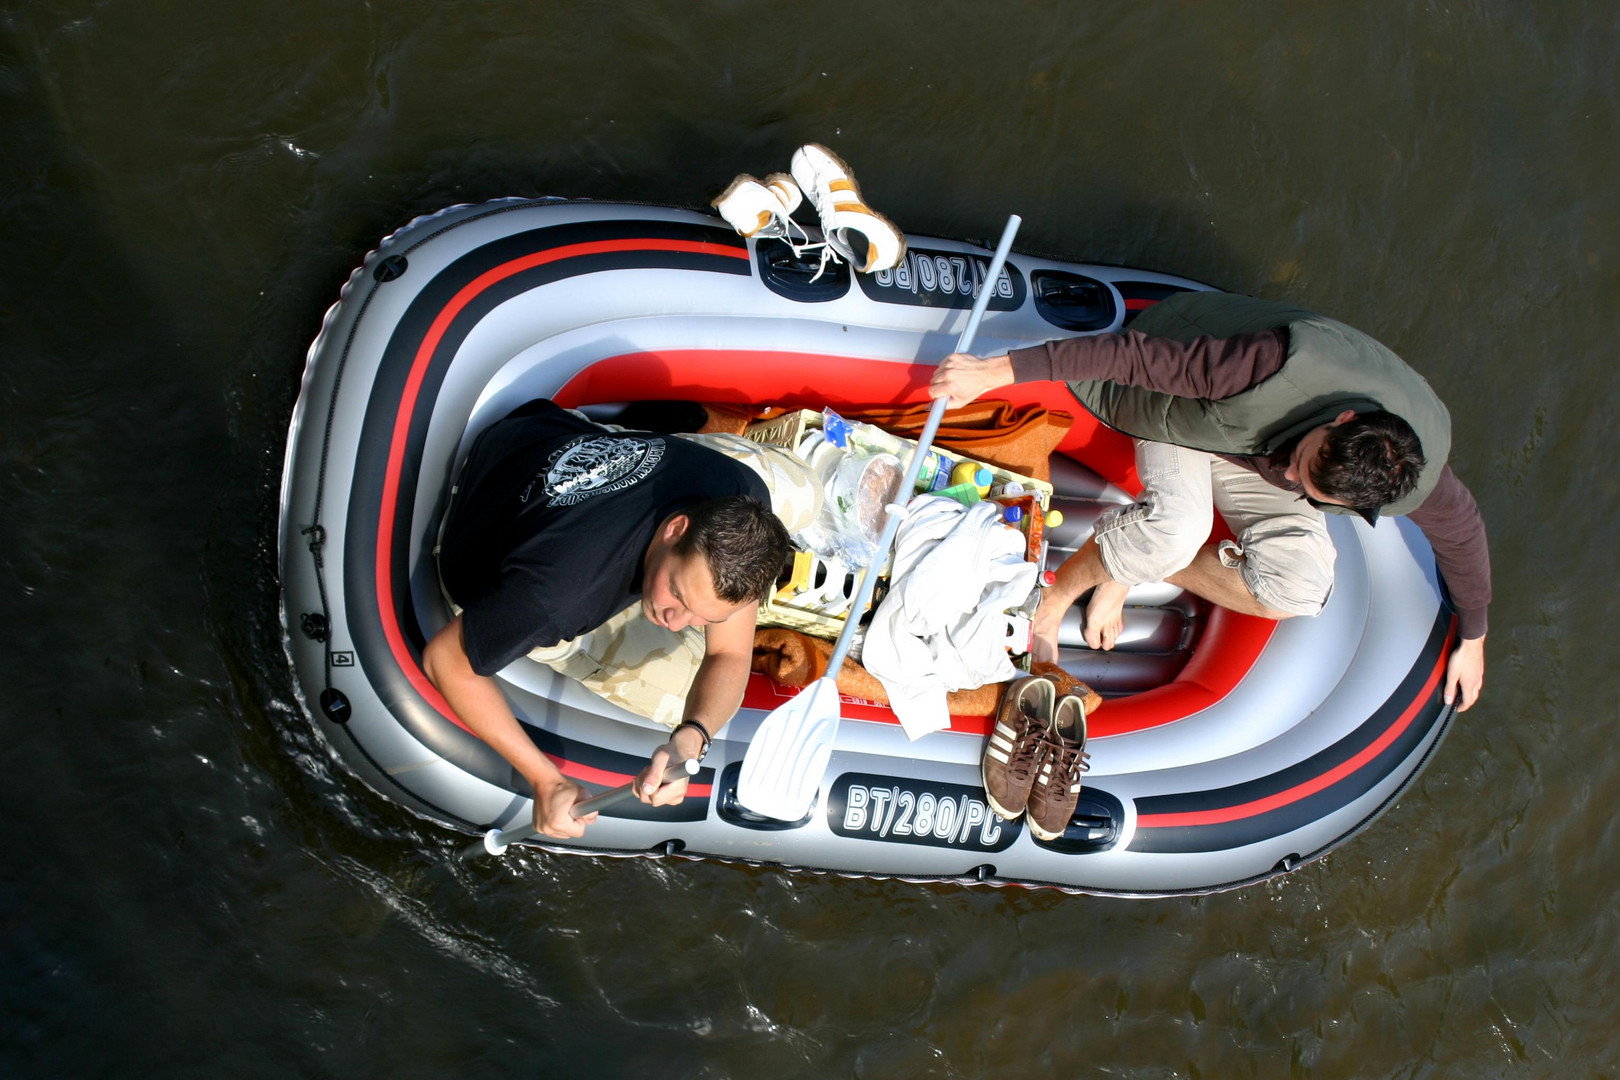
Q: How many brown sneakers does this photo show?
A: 2